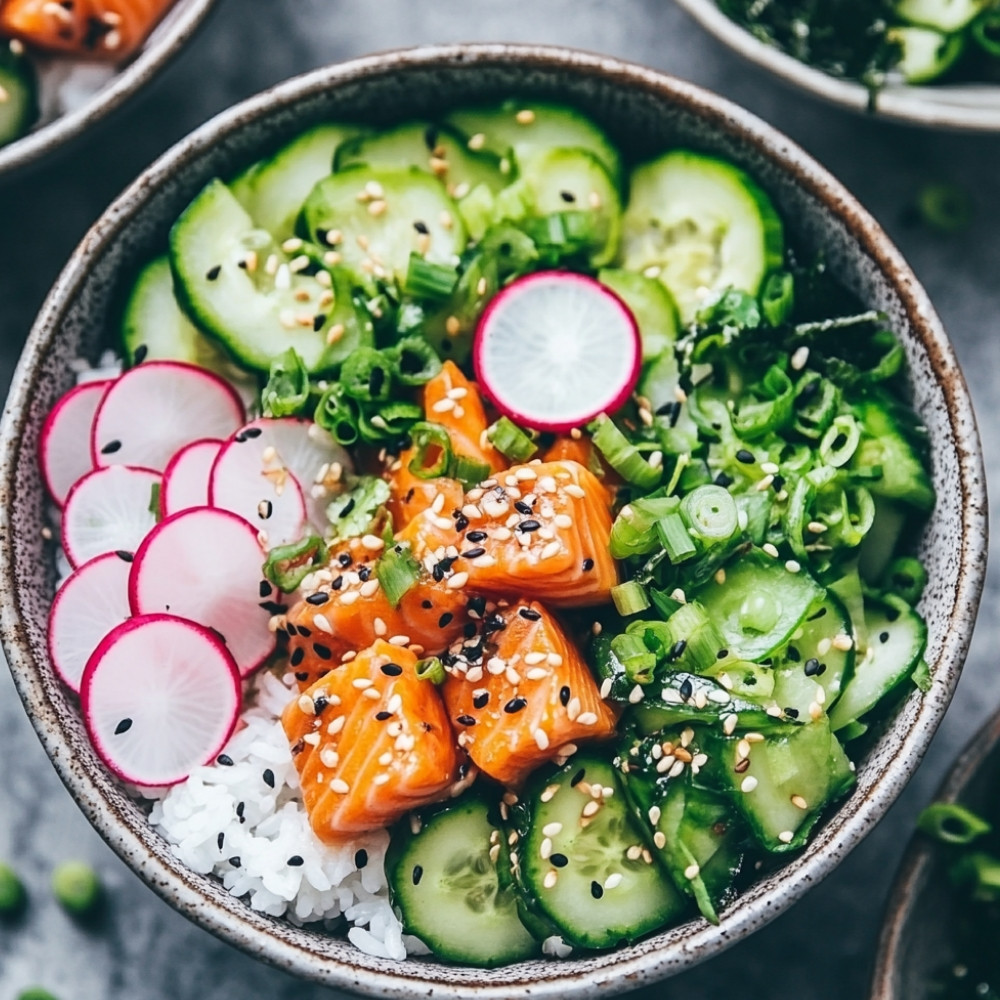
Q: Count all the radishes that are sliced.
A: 10